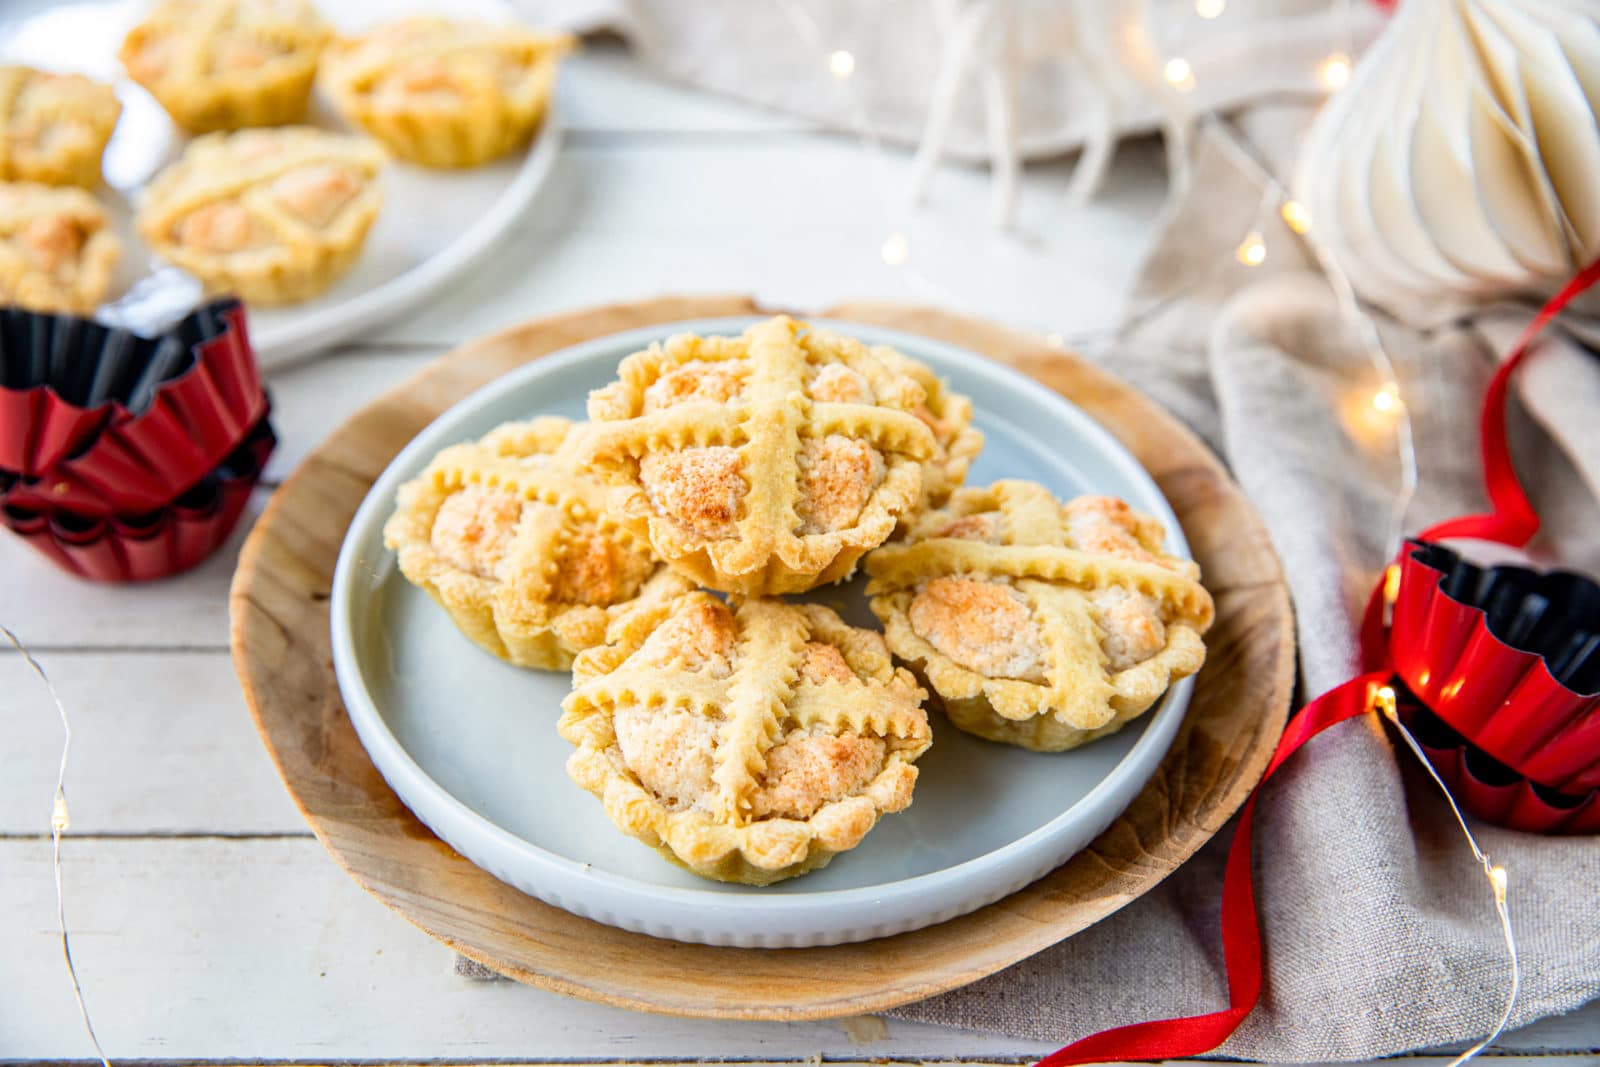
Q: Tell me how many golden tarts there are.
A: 10